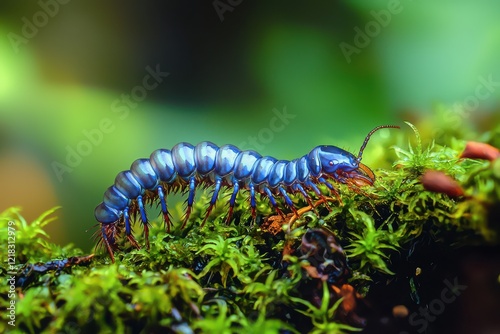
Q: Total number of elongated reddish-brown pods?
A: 2